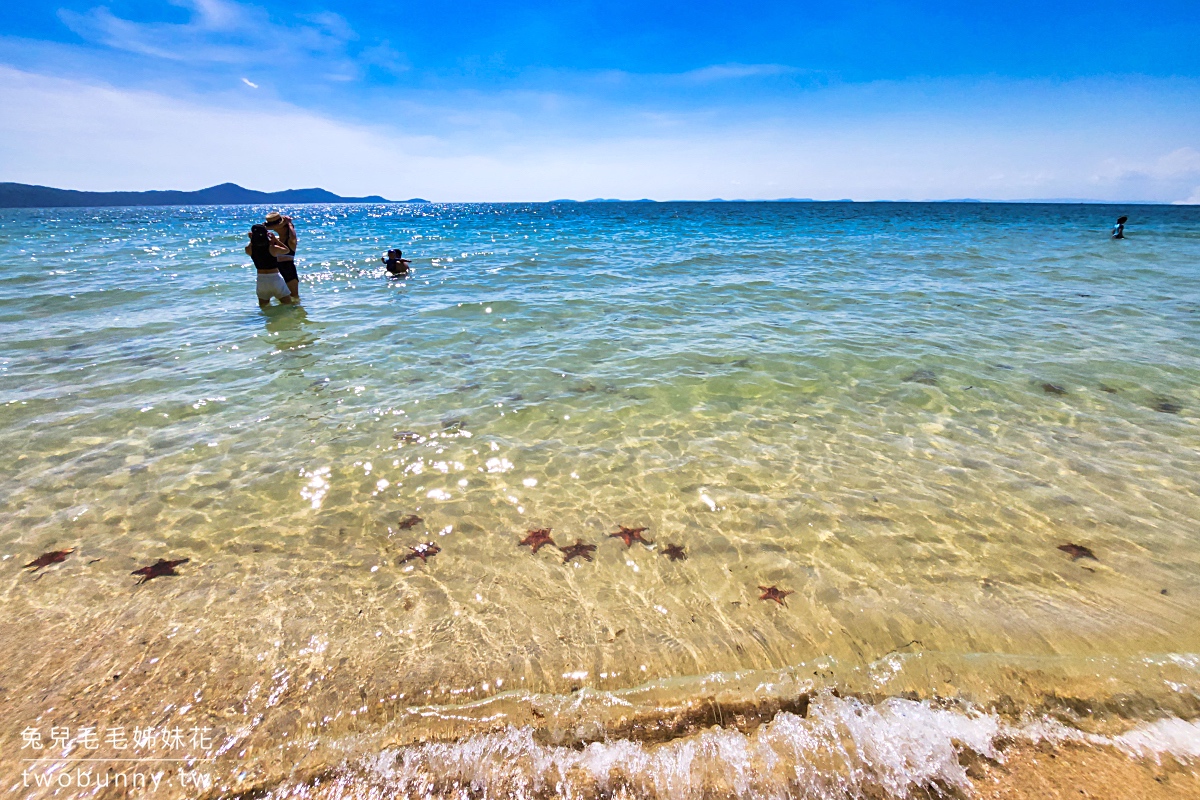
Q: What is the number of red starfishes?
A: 10